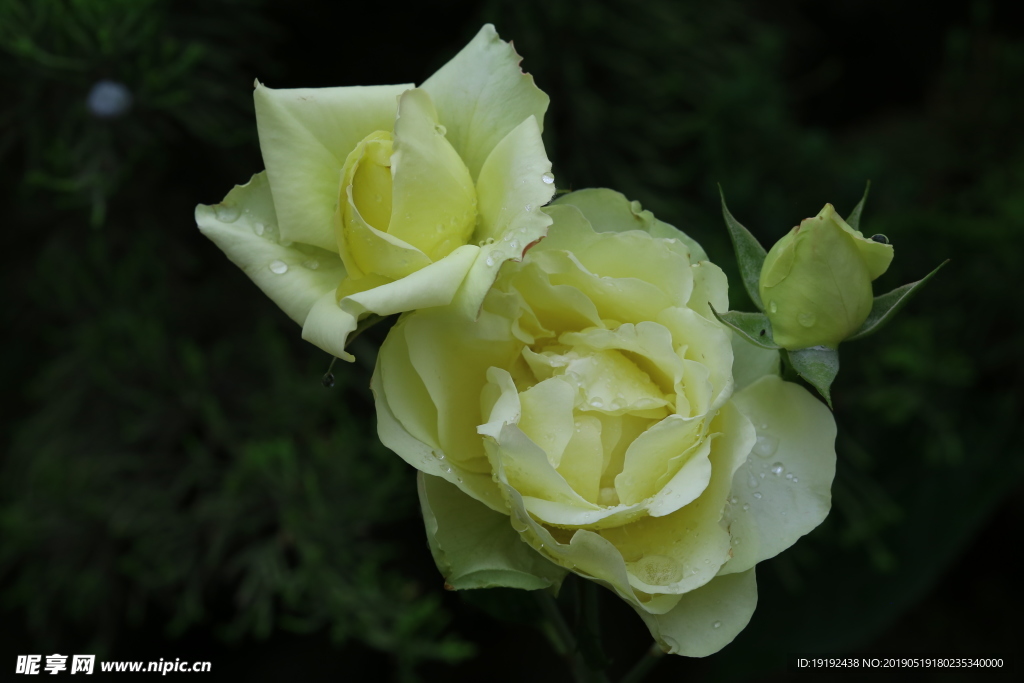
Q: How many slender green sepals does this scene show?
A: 5